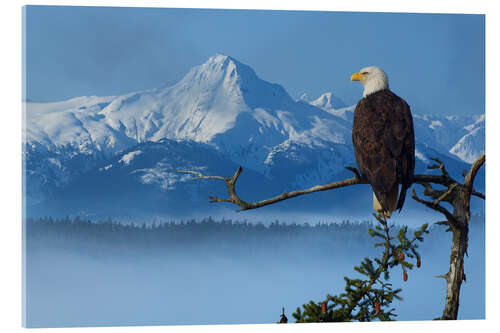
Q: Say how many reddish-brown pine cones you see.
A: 5